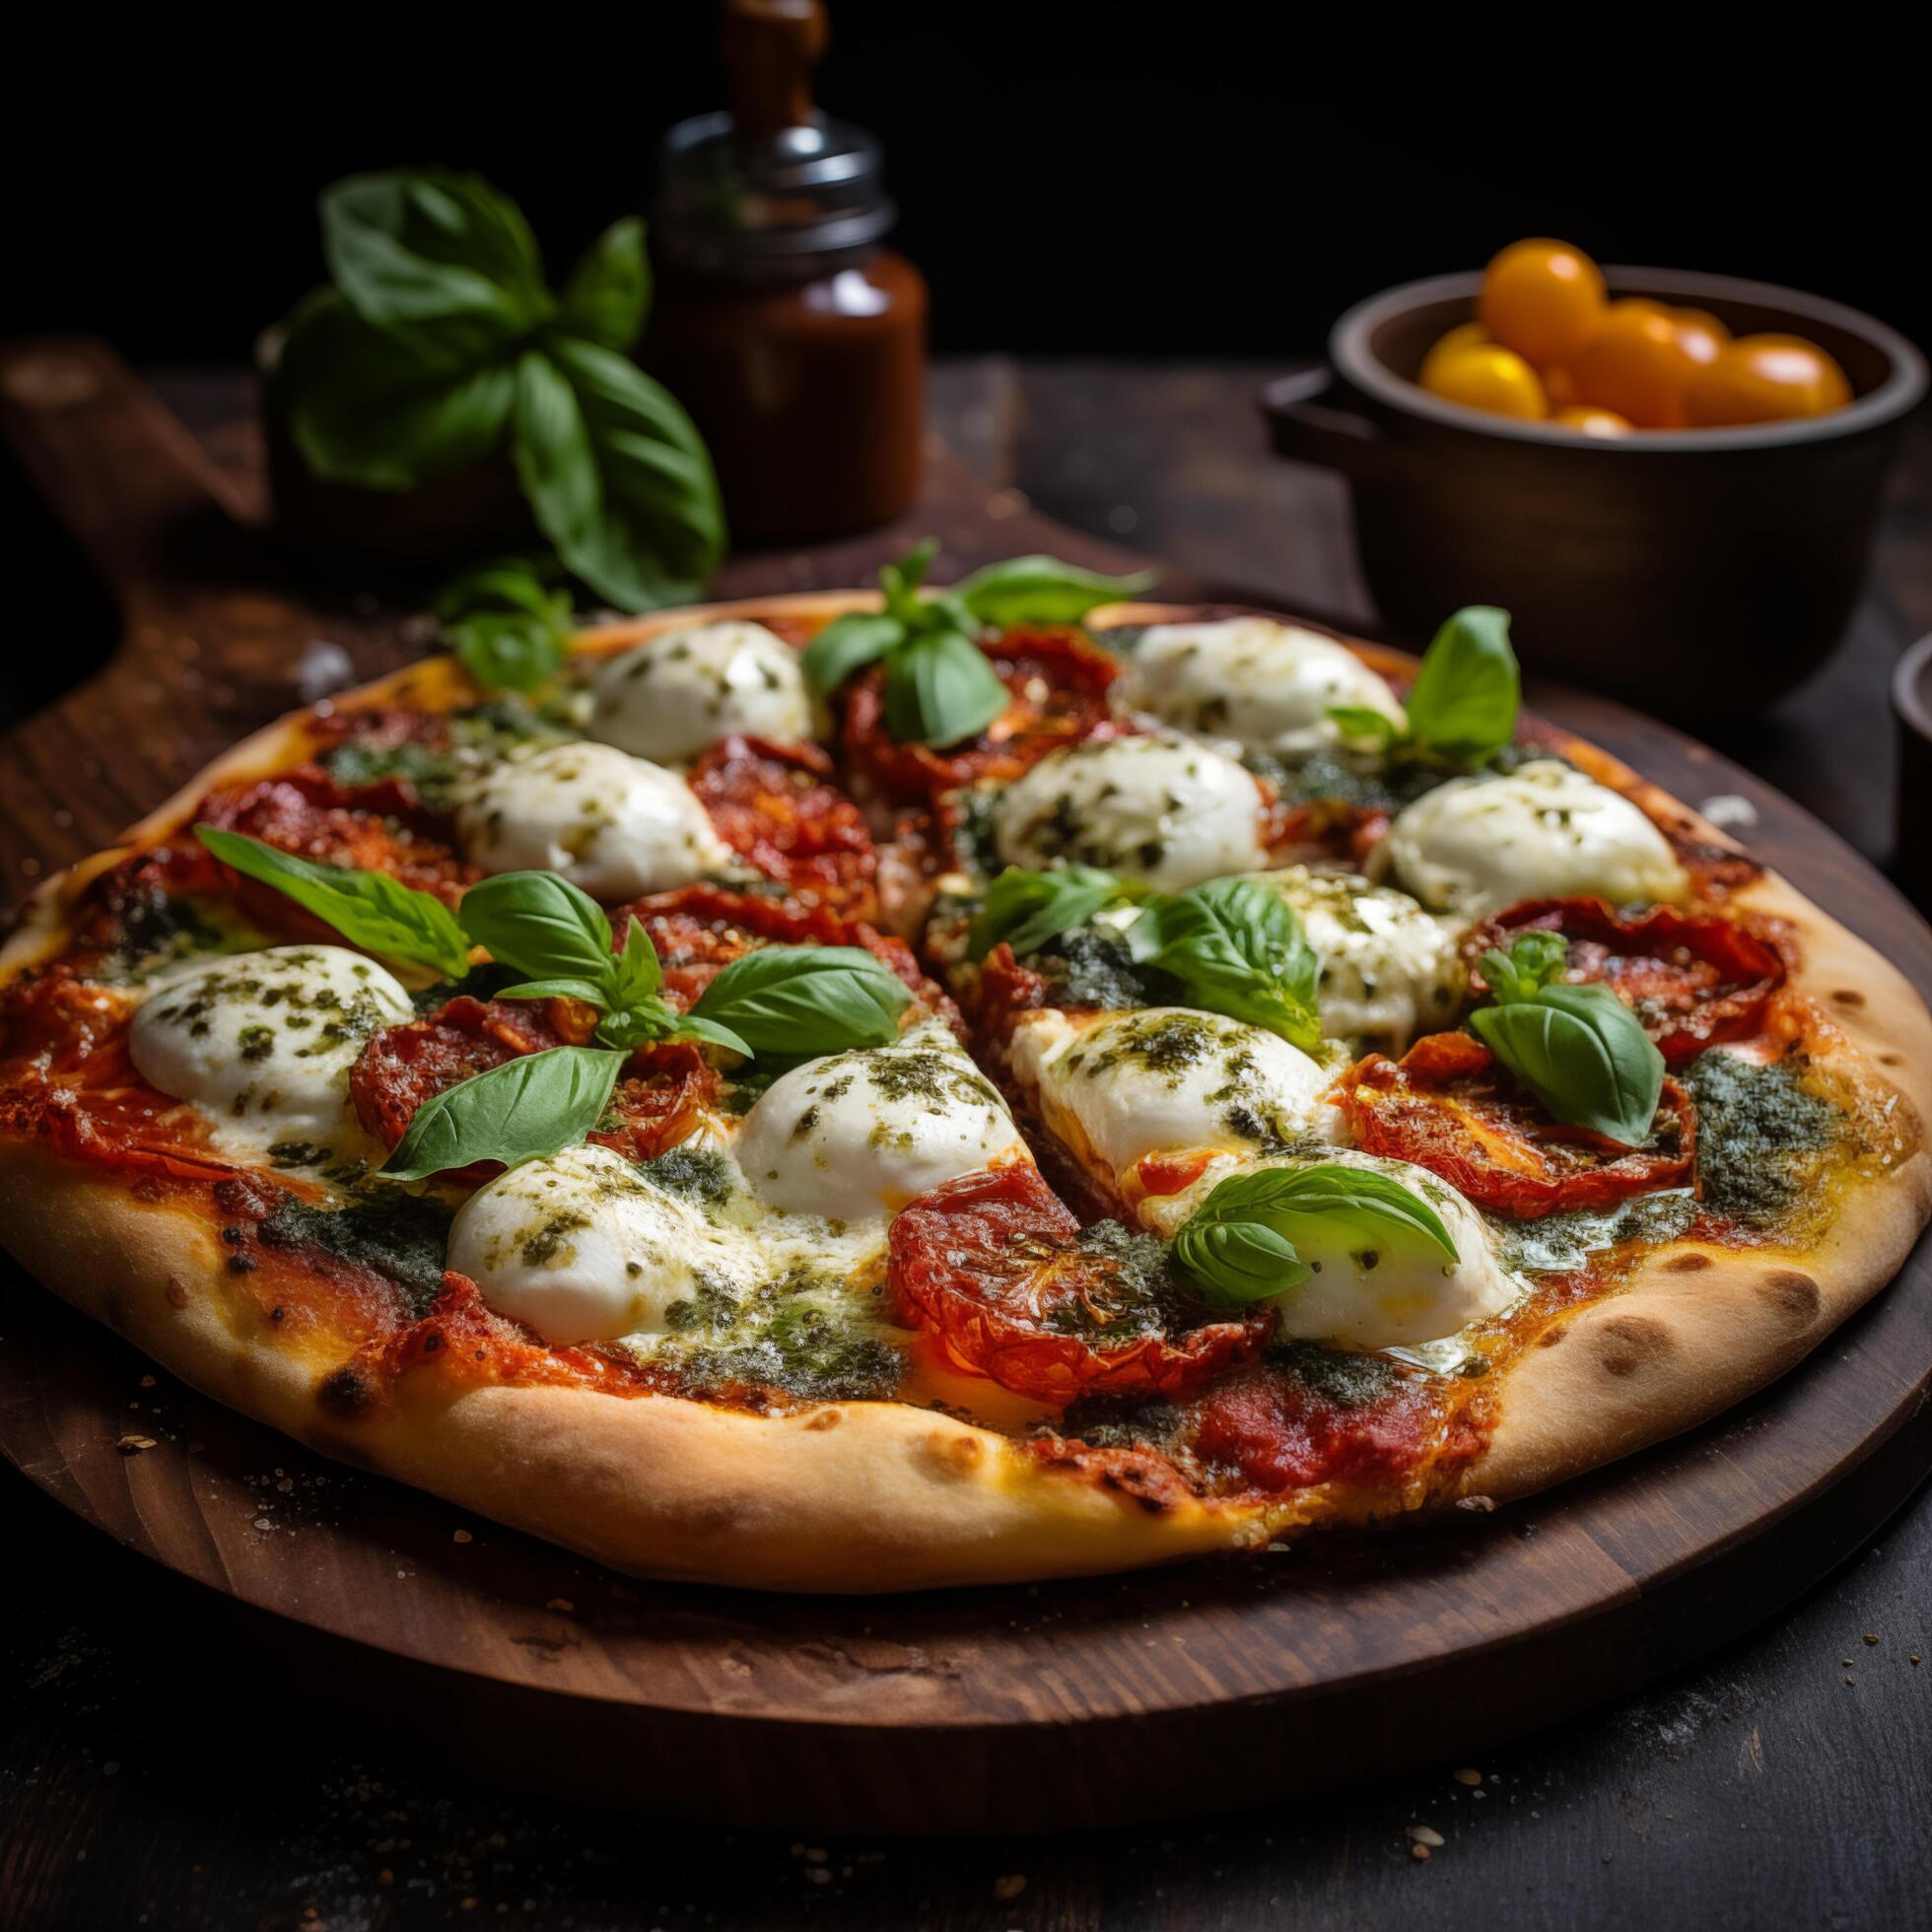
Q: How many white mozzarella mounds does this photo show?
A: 11